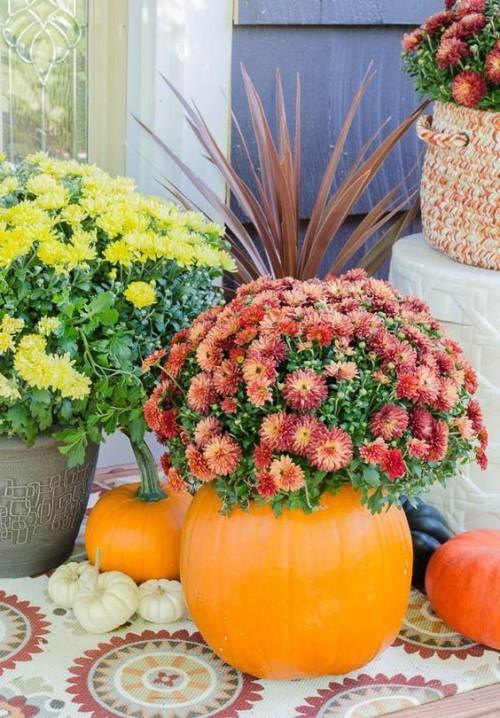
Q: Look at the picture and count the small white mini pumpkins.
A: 3